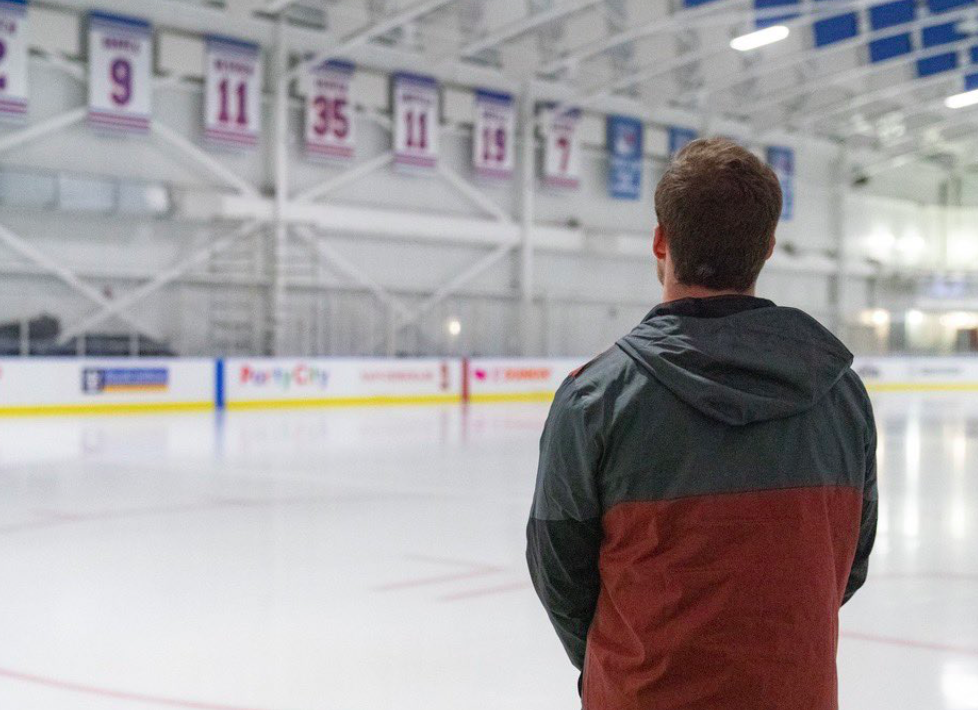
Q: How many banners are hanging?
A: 10